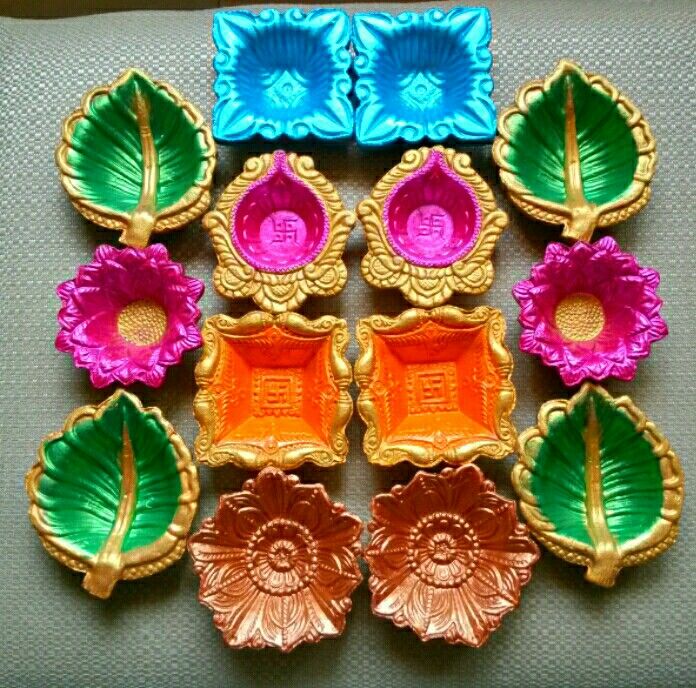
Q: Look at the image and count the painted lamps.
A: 14